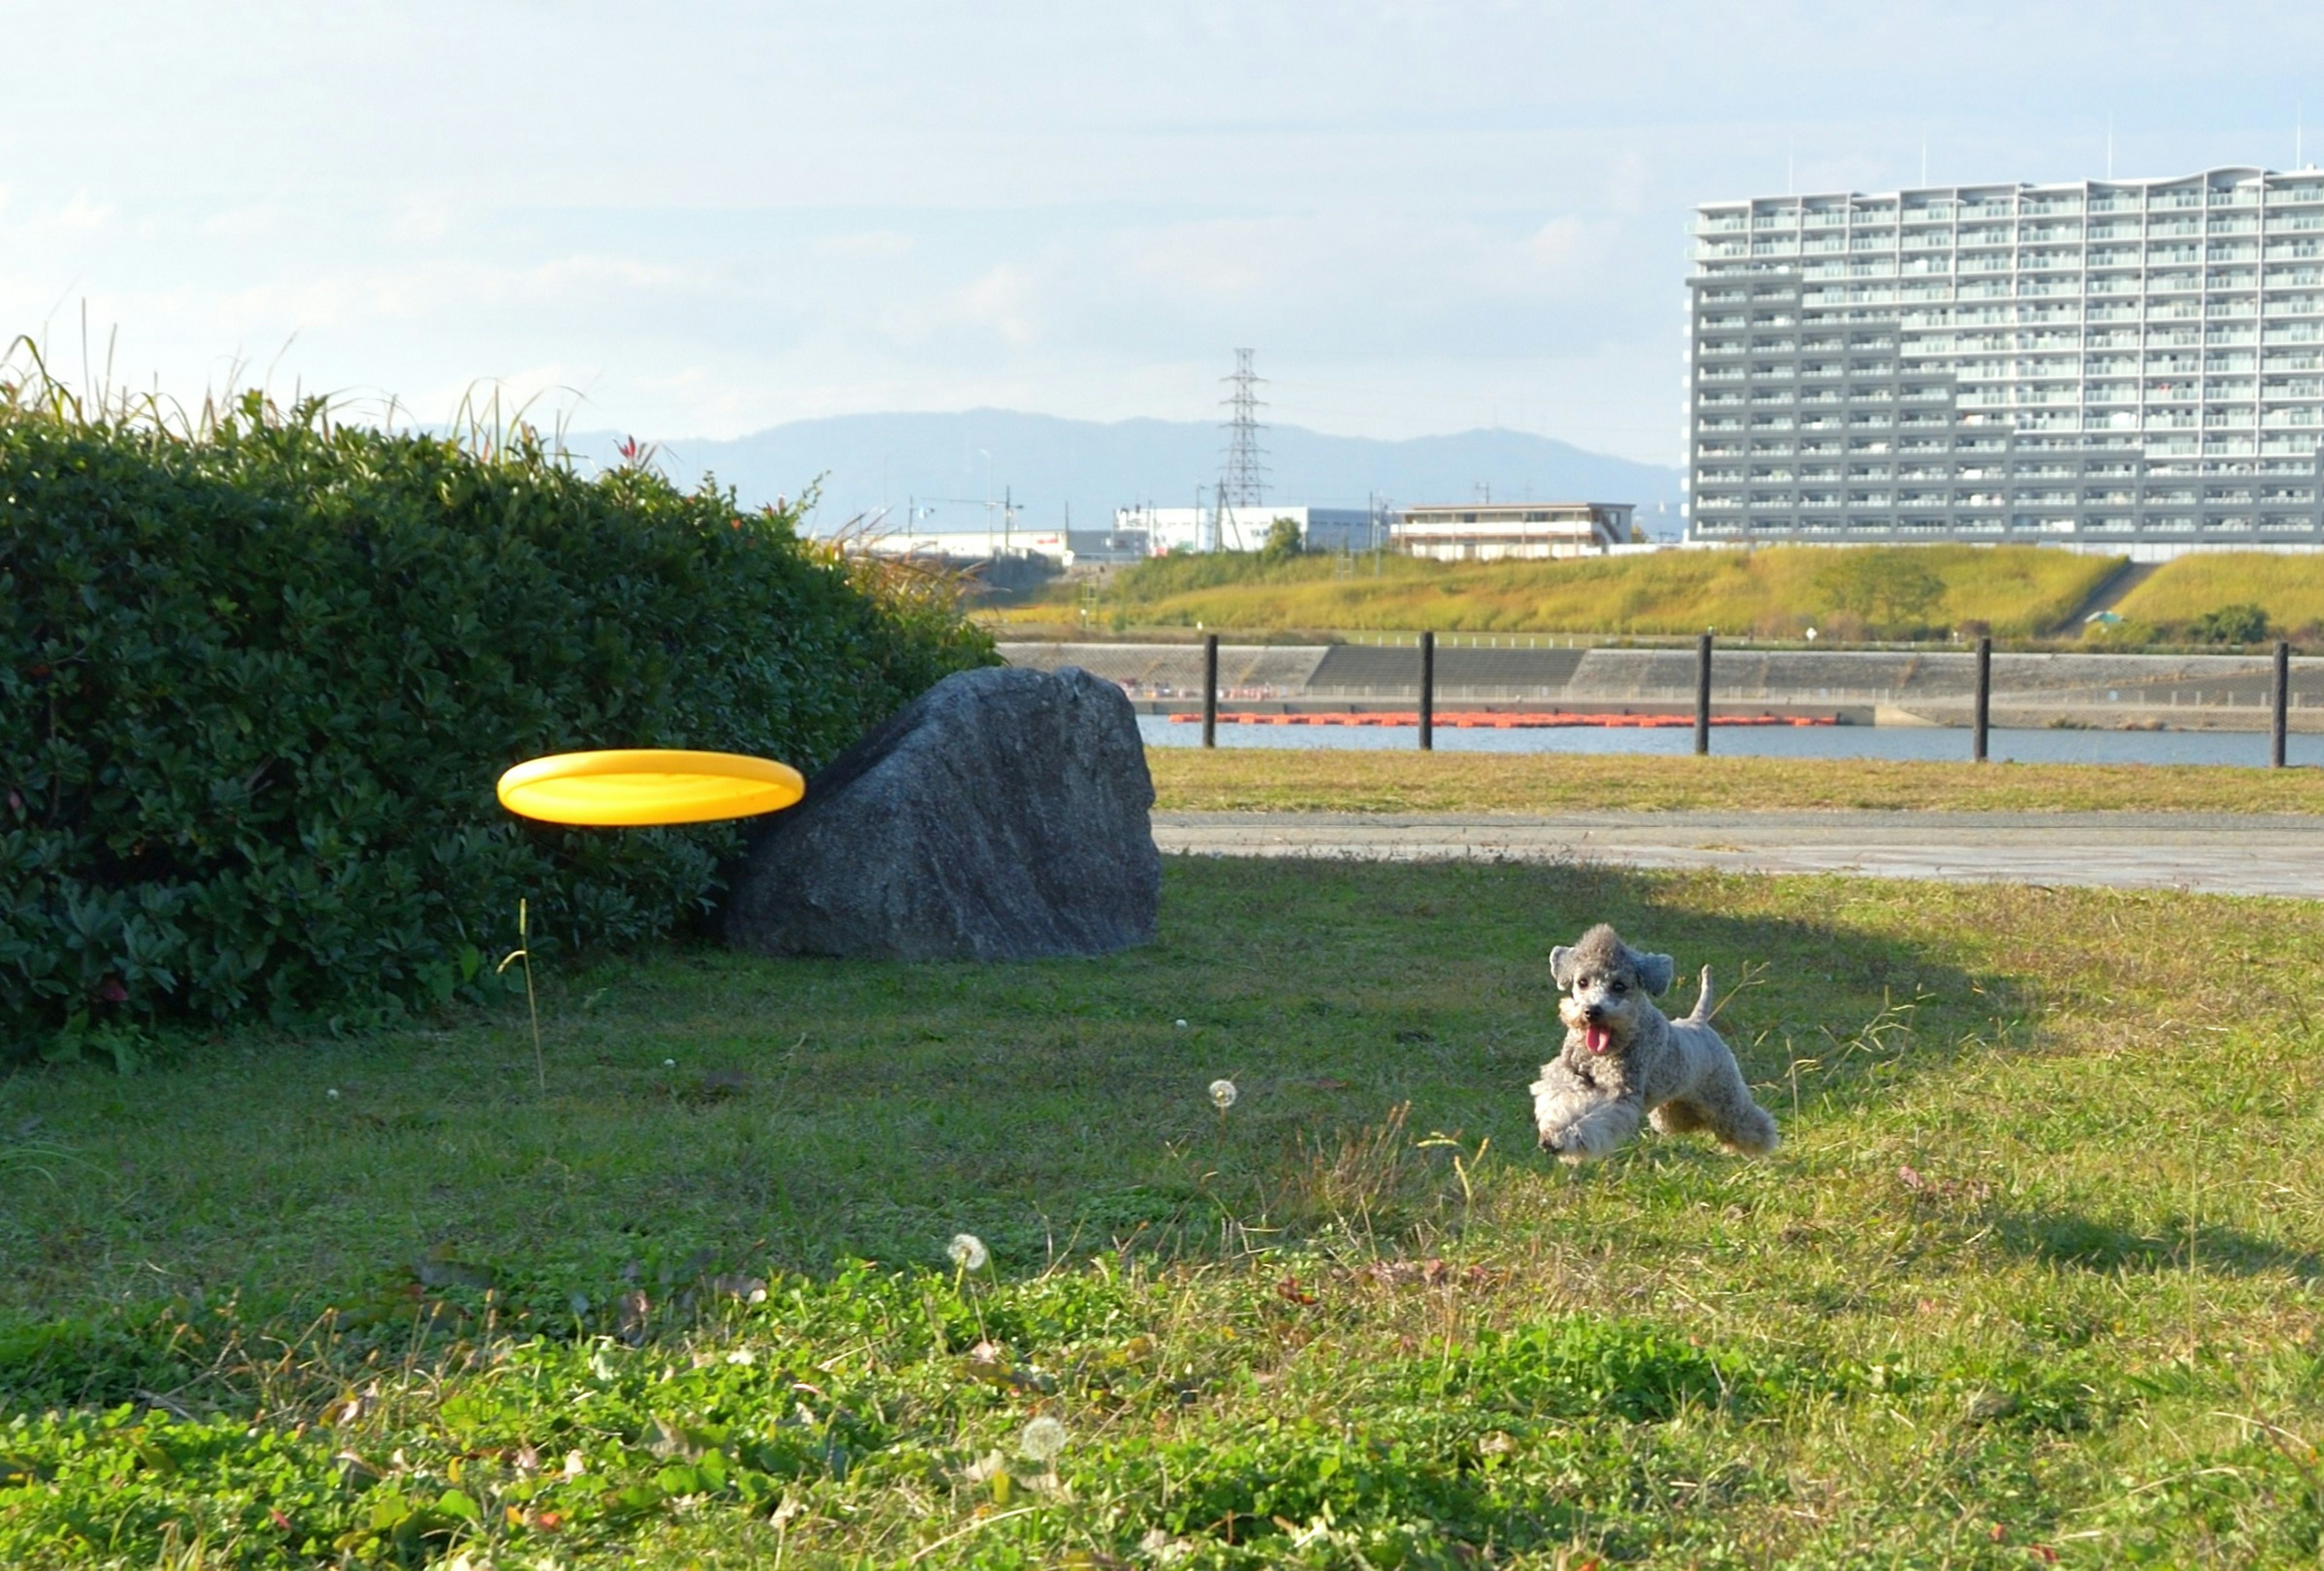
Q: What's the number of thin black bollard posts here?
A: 5